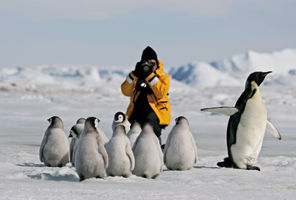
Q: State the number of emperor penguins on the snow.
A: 10